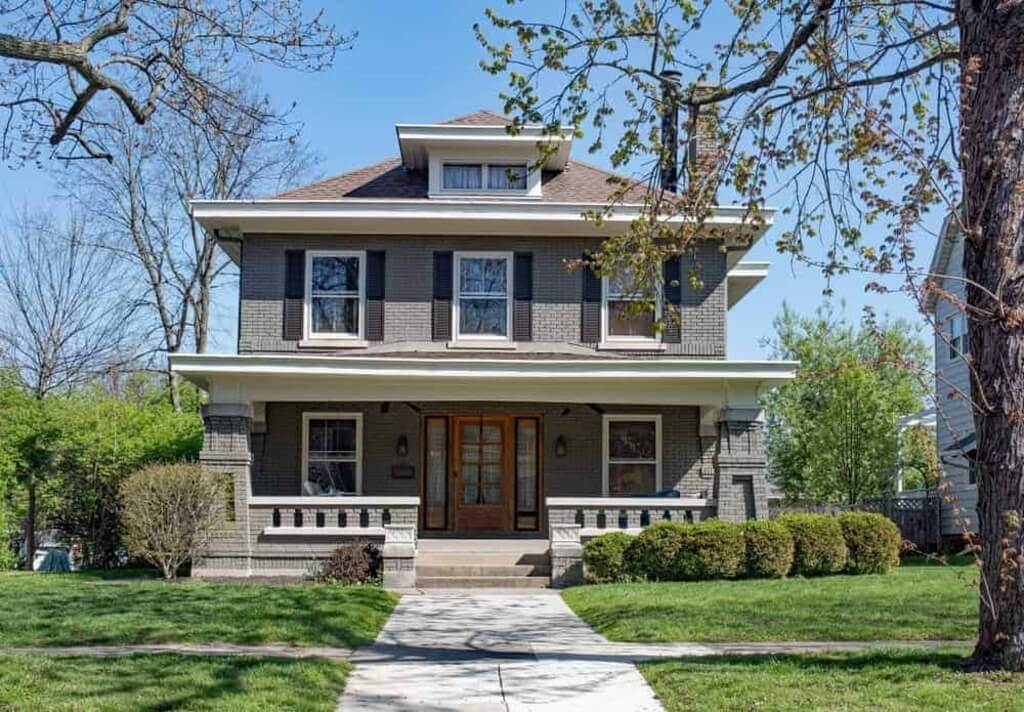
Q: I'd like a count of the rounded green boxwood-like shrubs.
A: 6